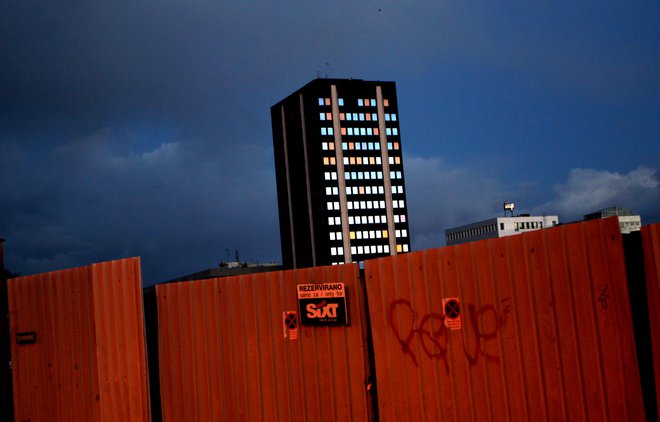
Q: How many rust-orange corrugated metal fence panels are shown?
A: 4